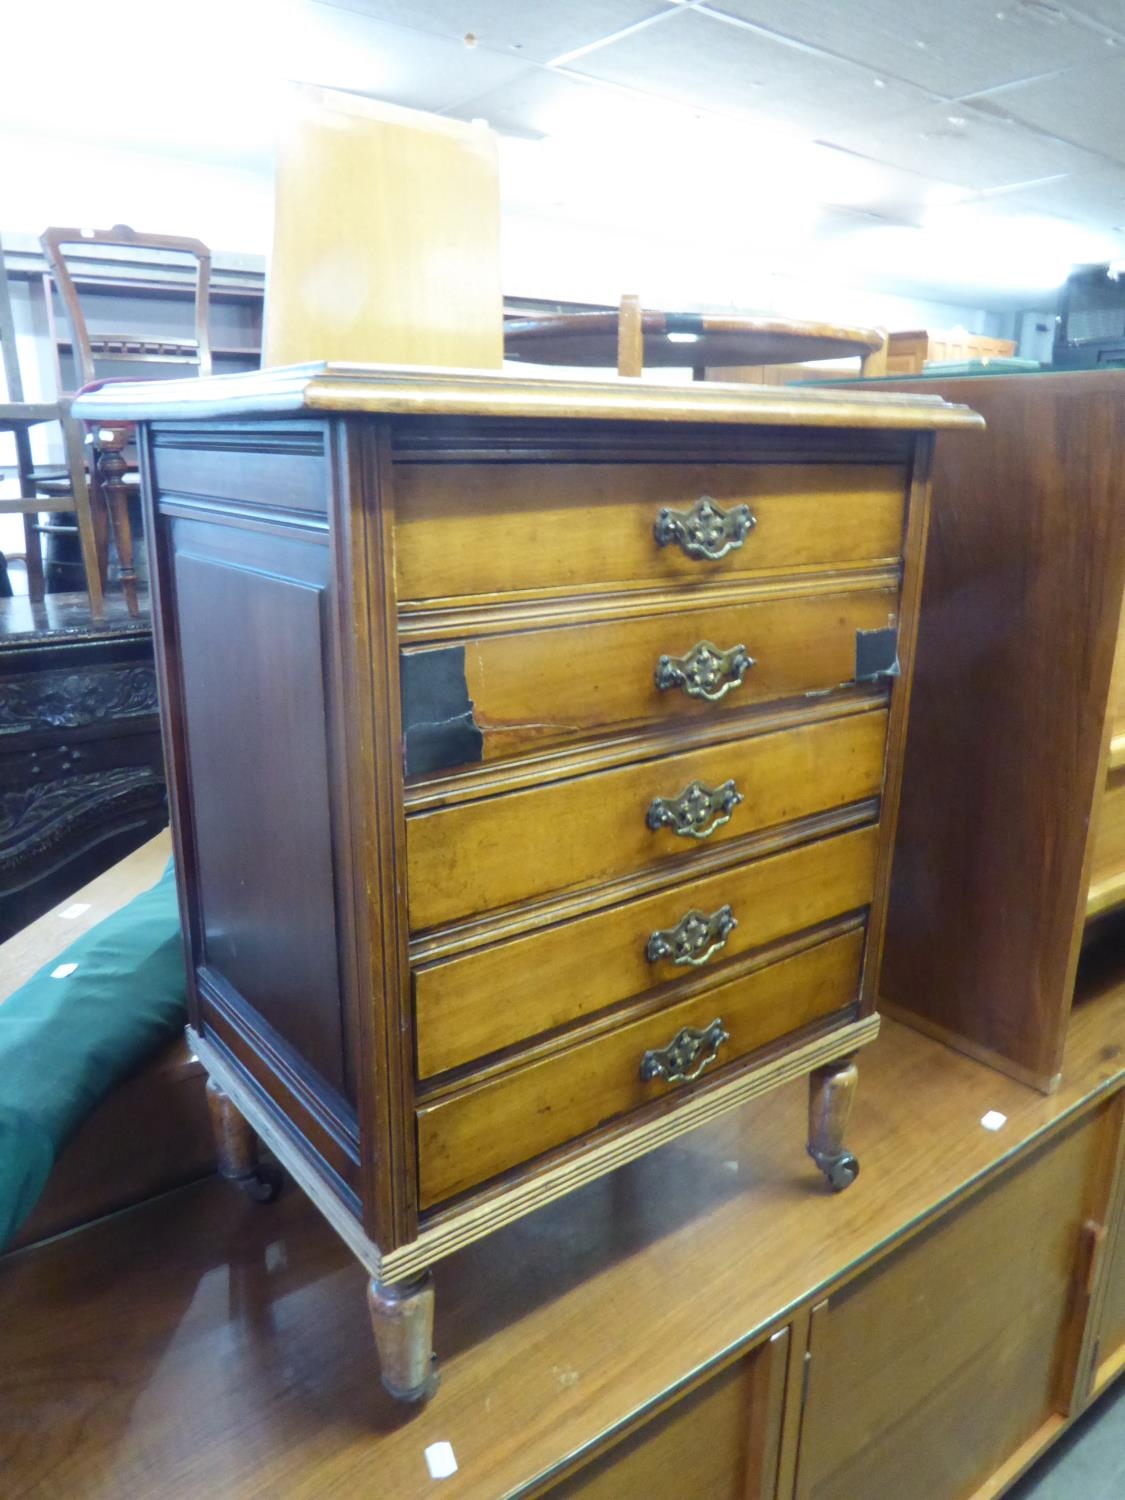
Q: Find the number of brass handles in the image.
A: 5